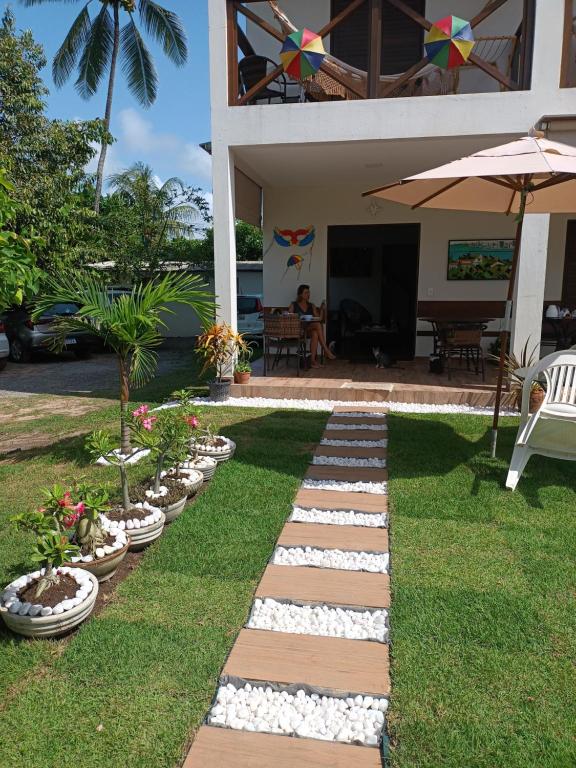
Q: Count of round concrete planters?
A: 7